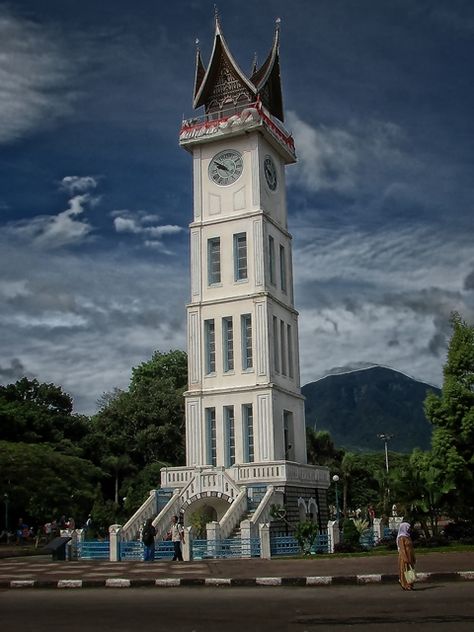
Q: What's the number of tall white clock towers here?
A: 1